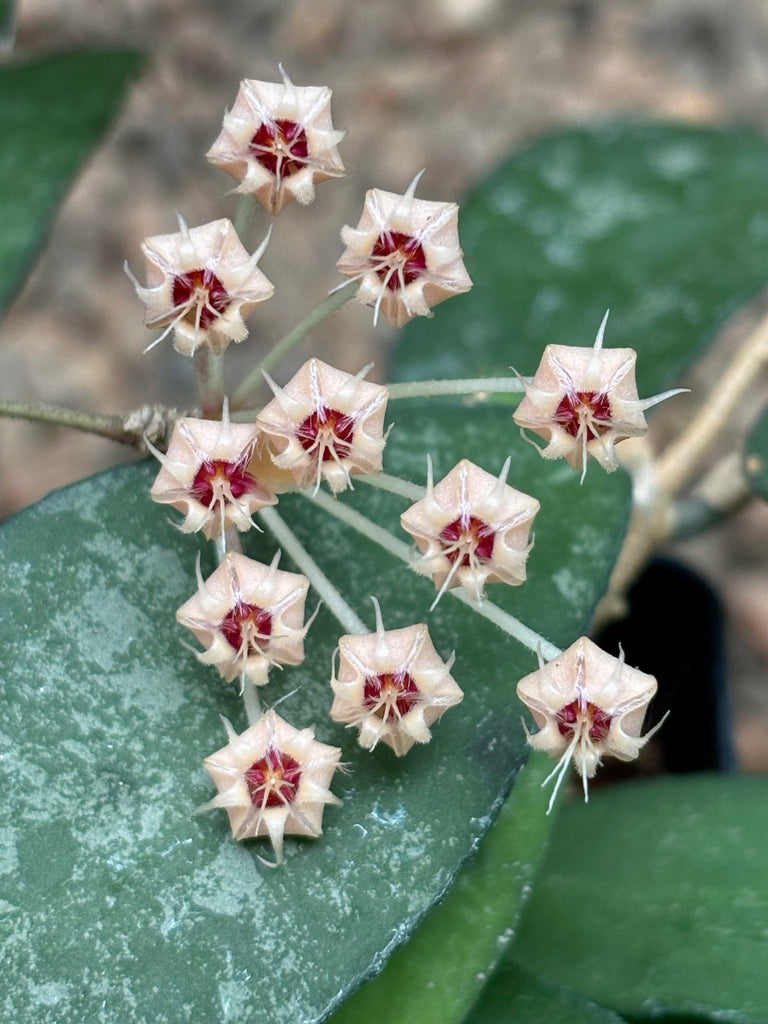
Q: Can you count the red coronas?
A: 11